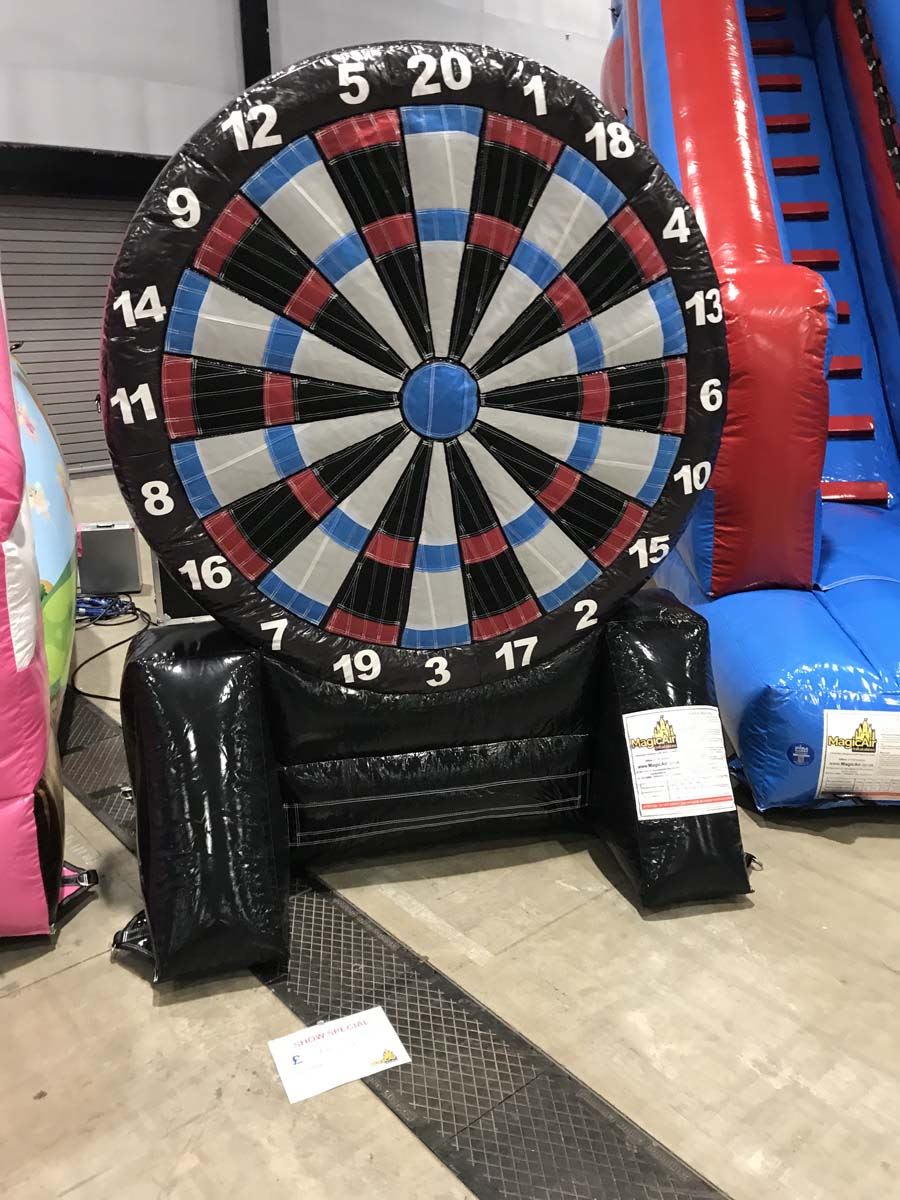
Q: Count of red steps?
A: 11